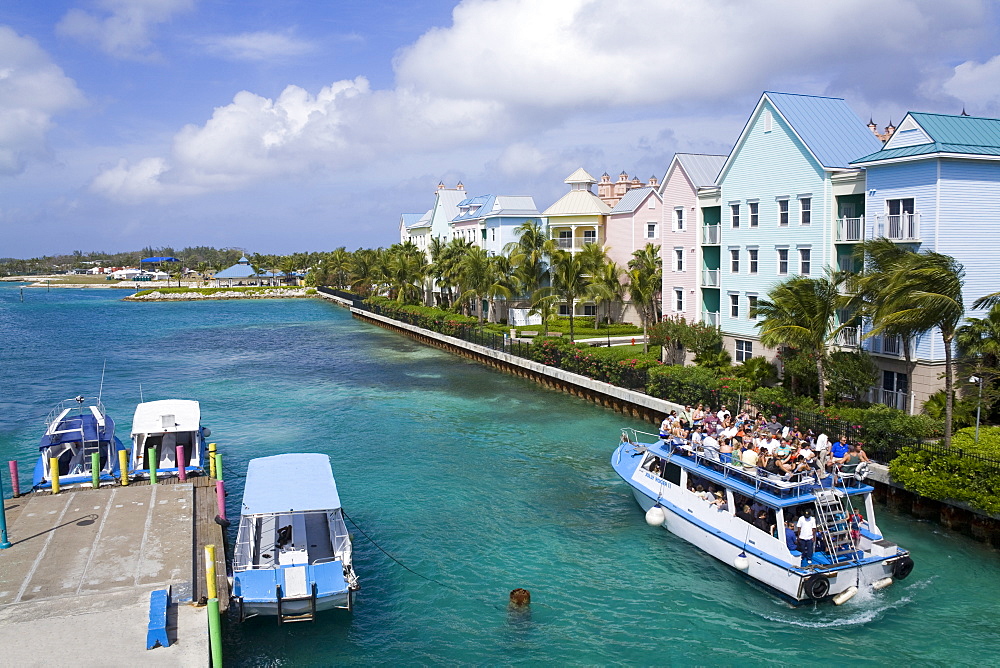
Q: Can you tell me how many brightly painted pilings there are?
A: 11